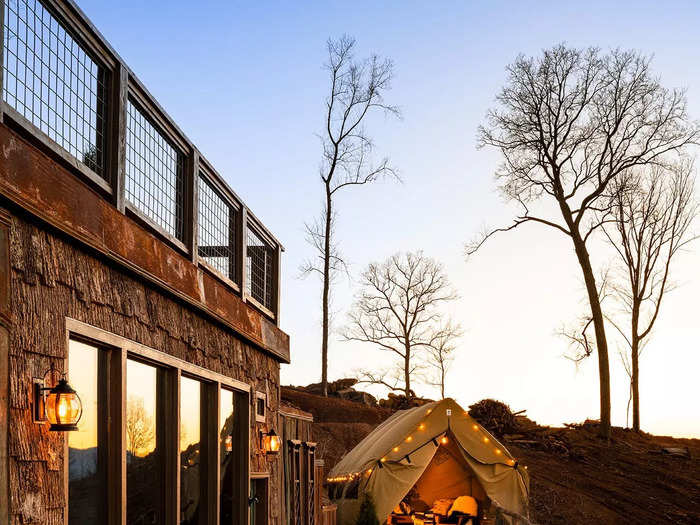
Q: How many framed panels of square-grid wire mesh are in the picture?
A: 4